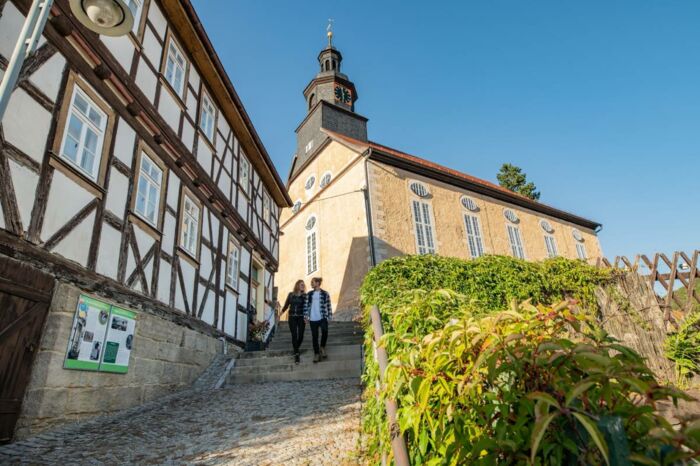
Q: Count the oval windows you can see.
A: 9